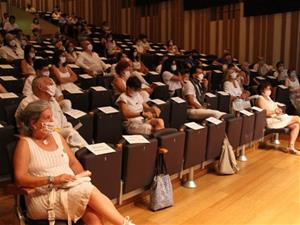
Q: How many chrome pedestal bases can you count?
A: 3